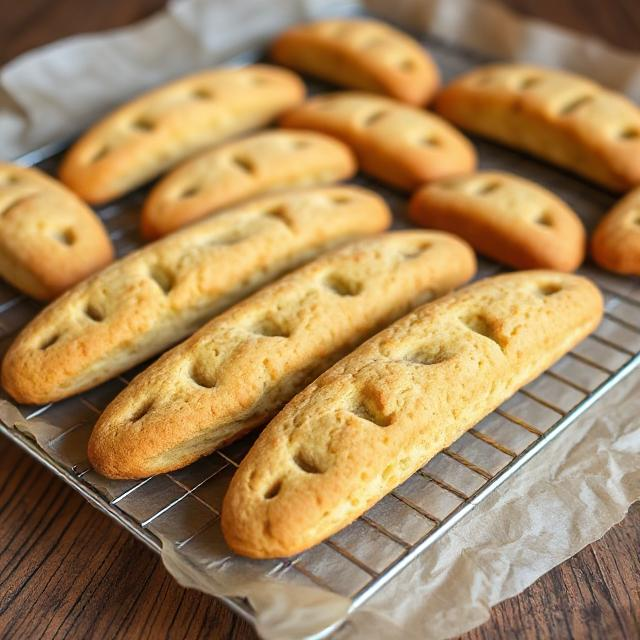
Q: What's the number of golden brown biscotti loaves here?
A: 11